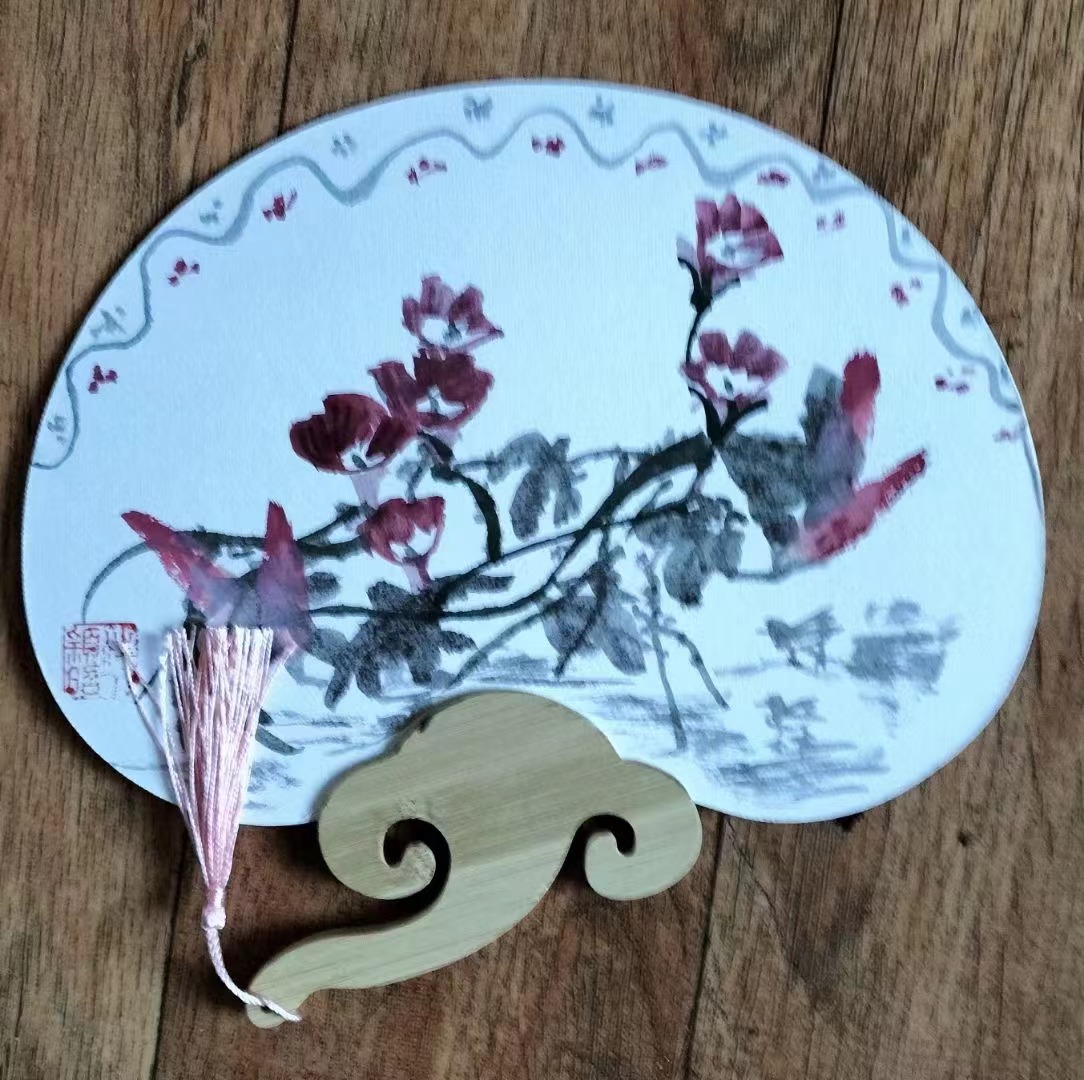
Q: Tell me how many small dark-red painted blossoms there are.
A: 11